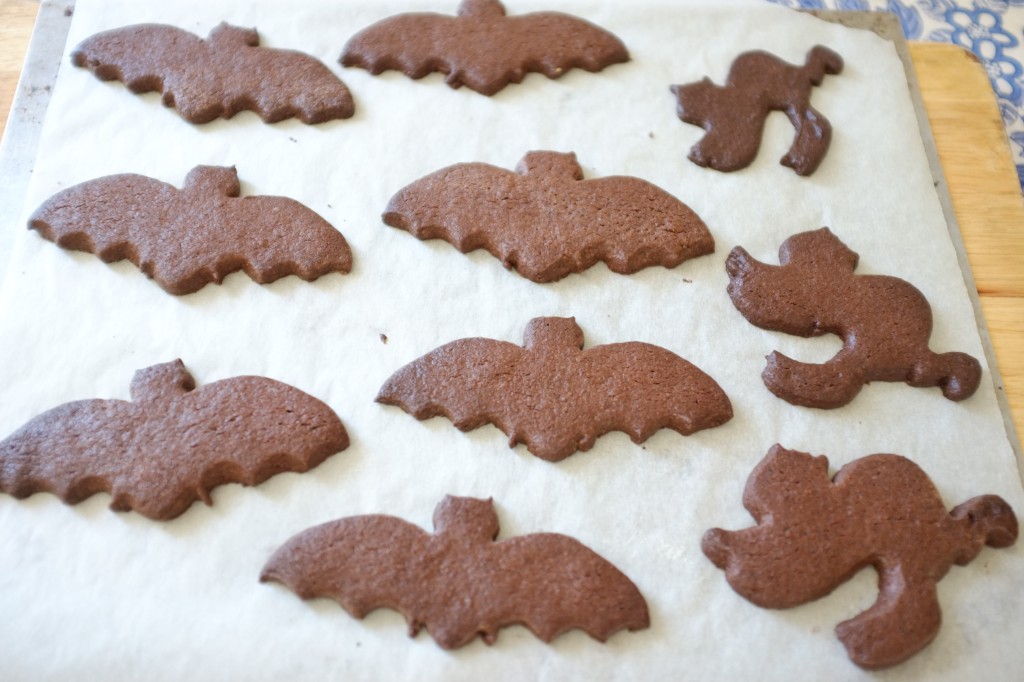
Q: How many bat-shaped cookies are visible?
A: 7